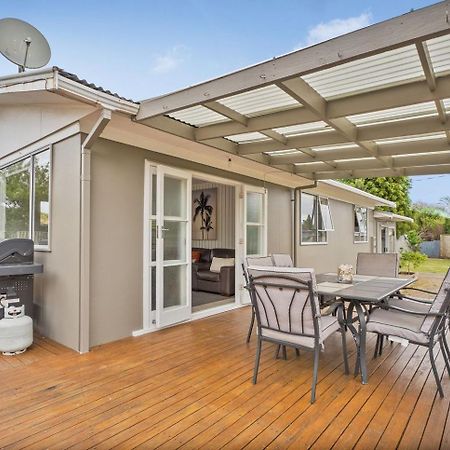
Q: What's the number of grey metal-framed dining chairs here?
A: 6